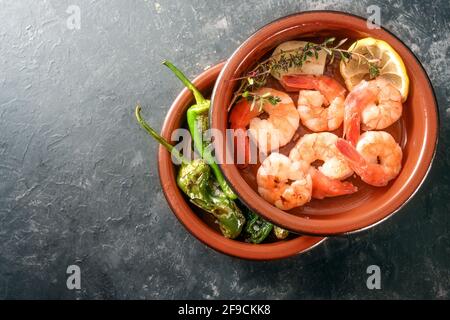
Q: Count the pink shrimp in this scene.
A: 6